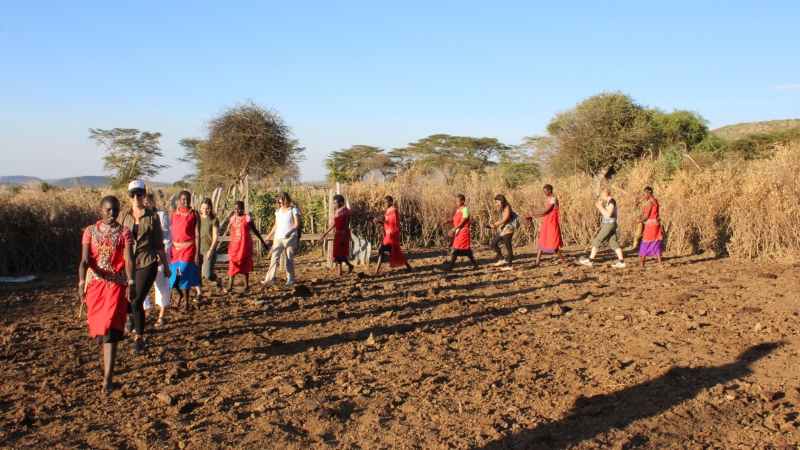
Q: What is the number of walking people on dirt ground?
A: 14